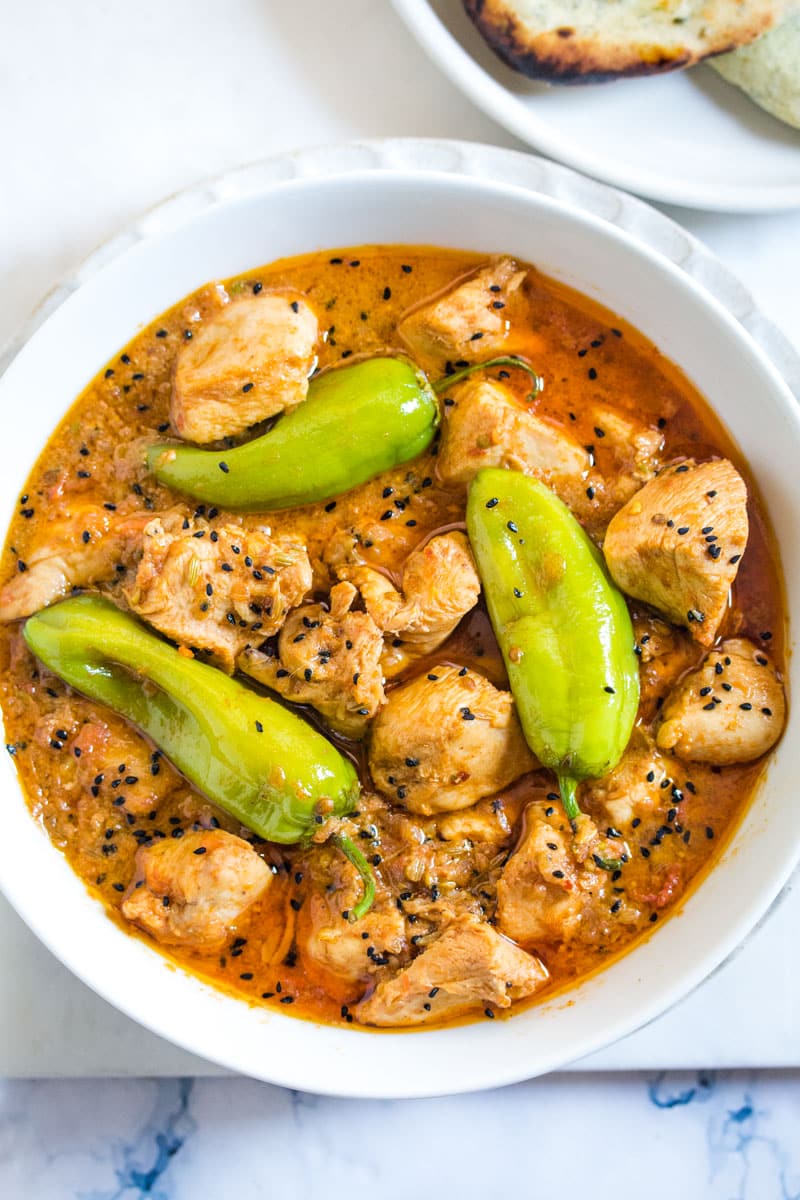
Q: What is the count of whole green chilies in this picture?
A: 3